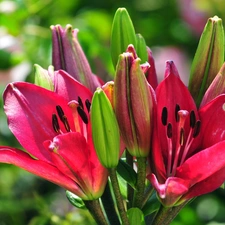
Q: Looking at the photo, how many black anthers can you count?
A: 12